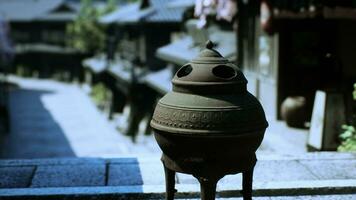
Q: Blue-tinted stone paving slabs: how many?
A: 3